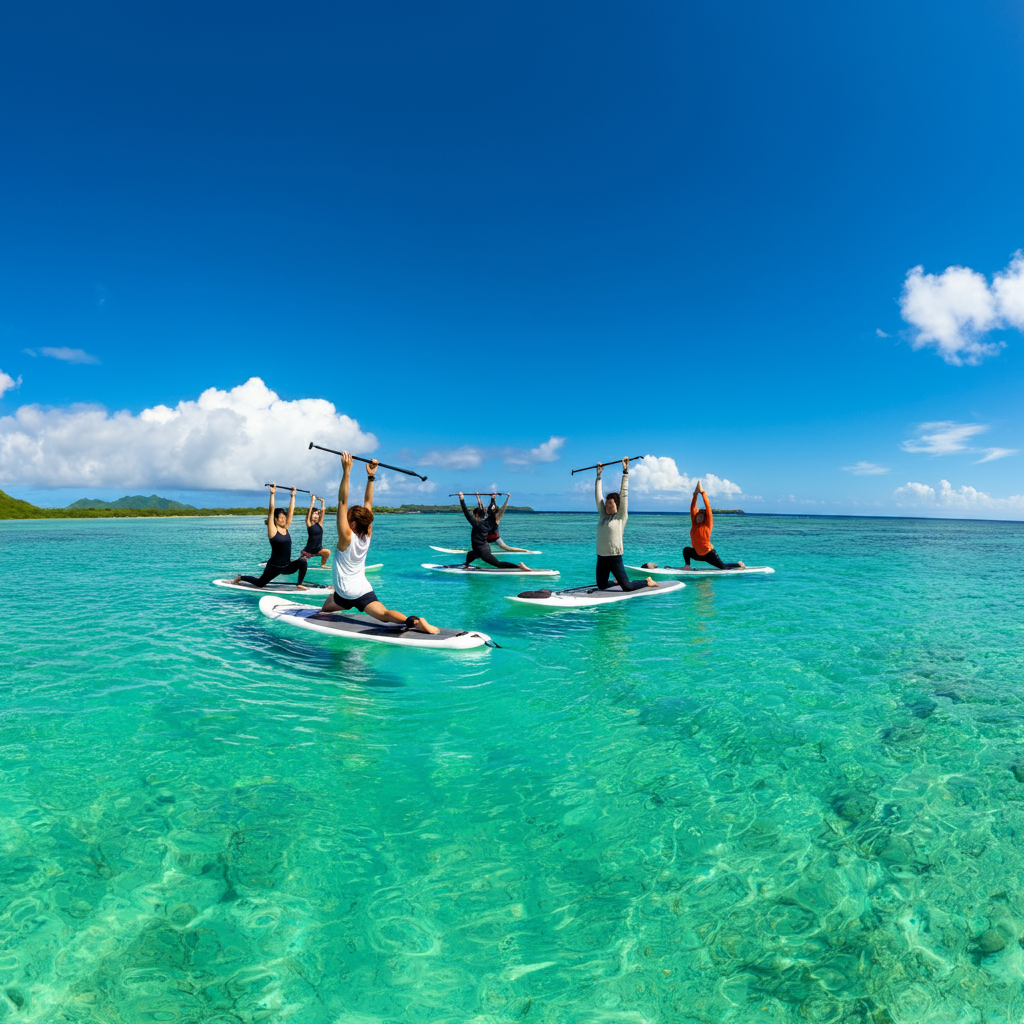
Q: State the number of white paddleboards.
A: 7